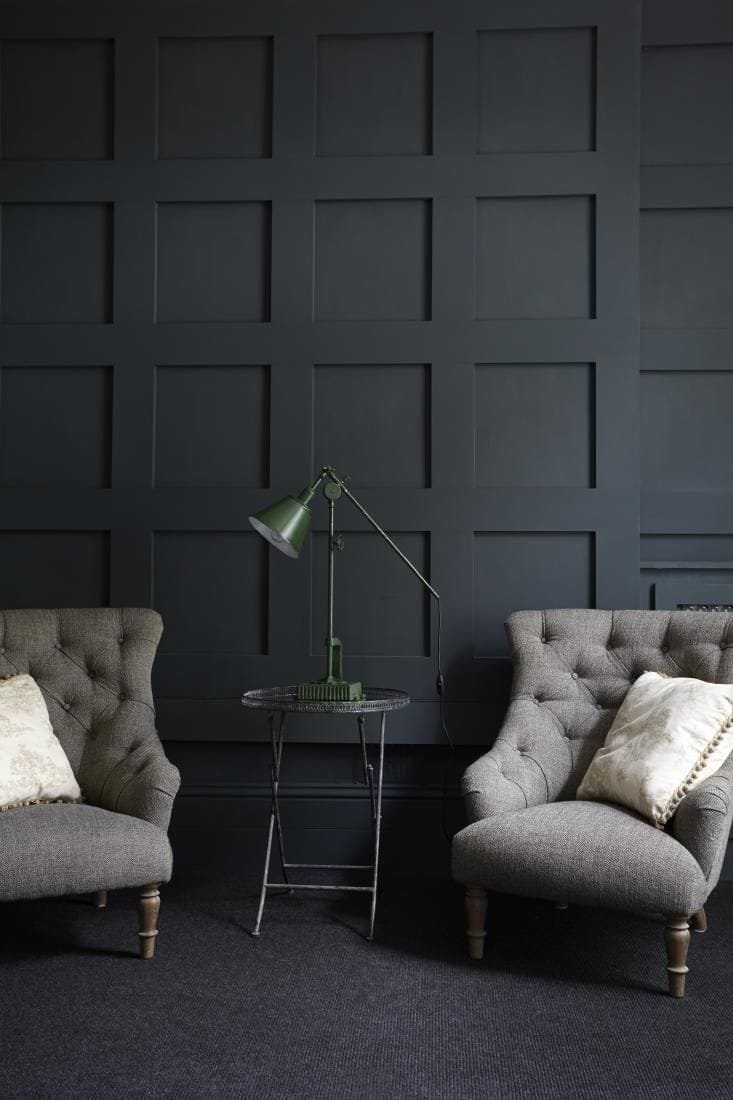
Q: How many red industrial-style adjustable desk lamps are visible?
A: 0